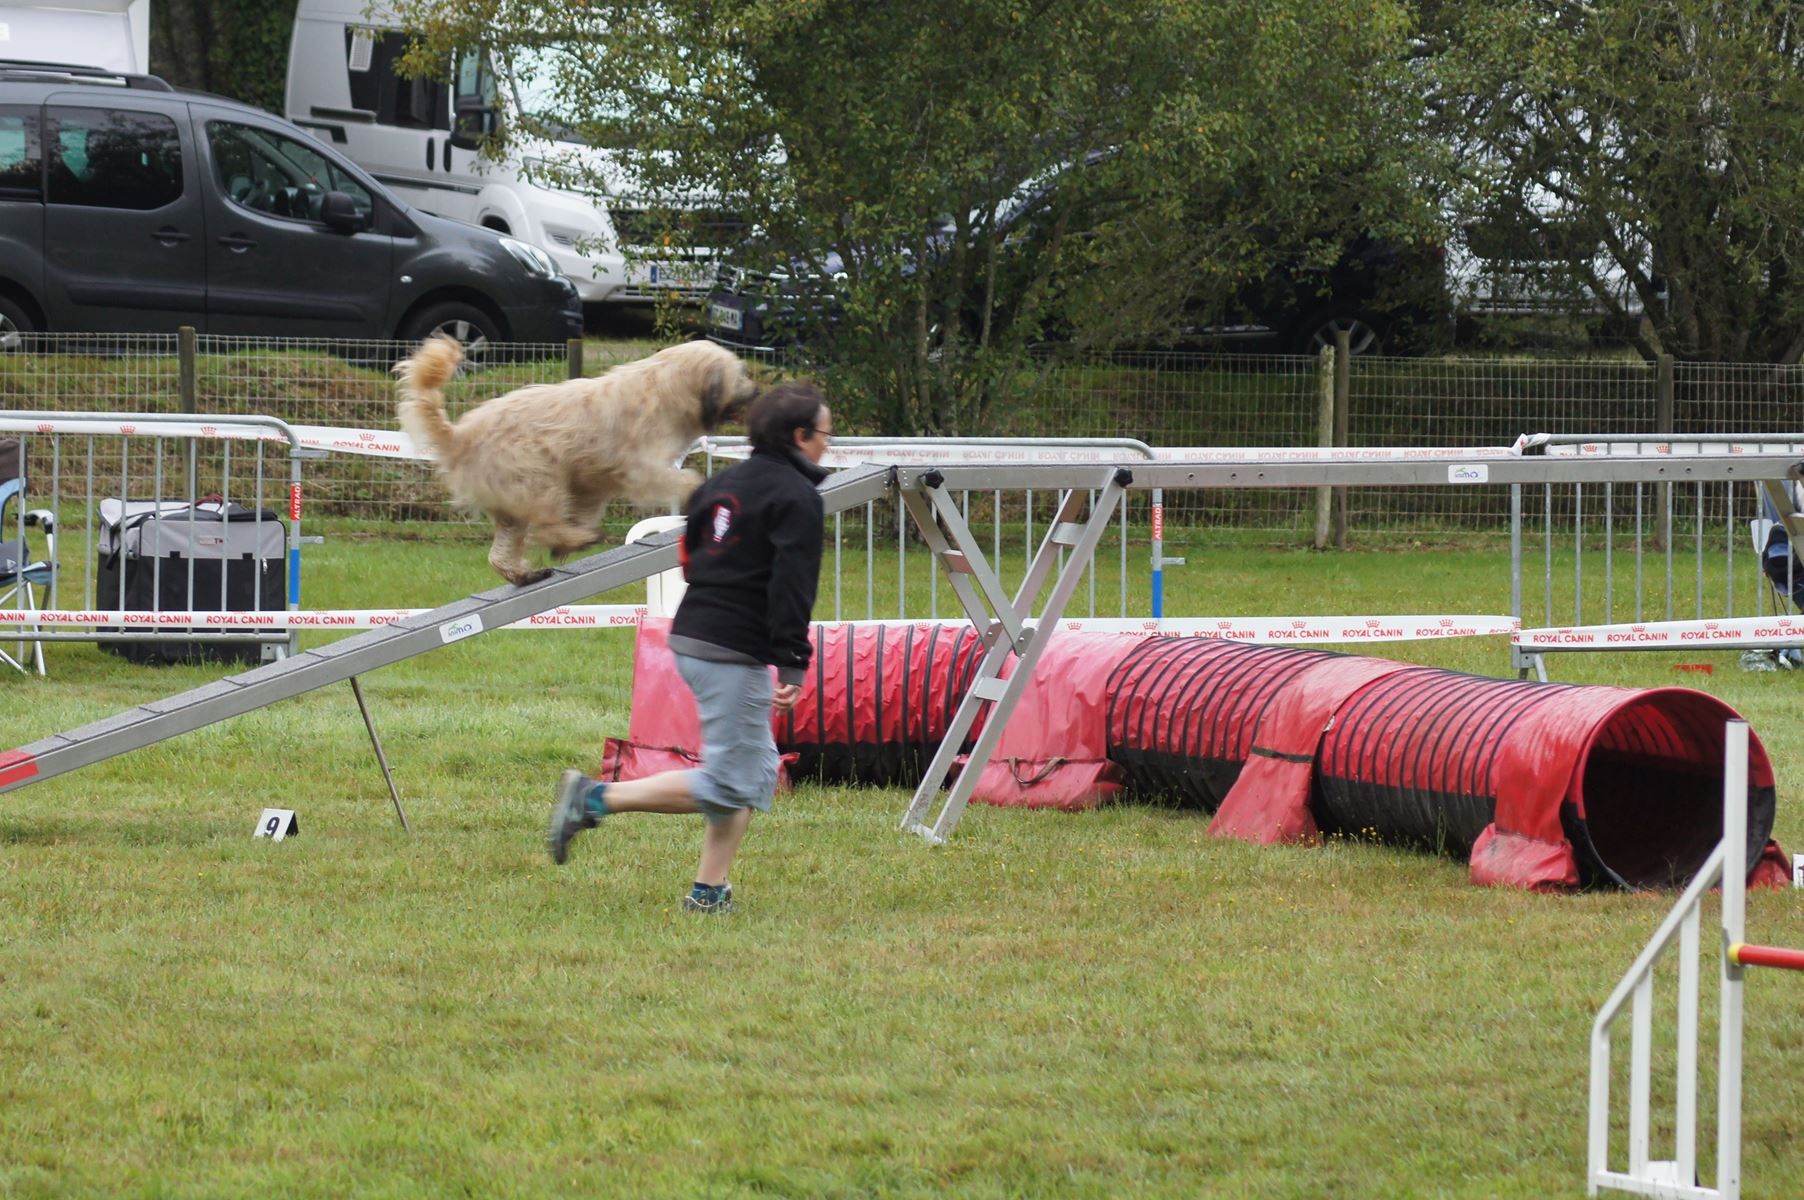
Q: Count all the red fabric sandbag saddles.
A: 4